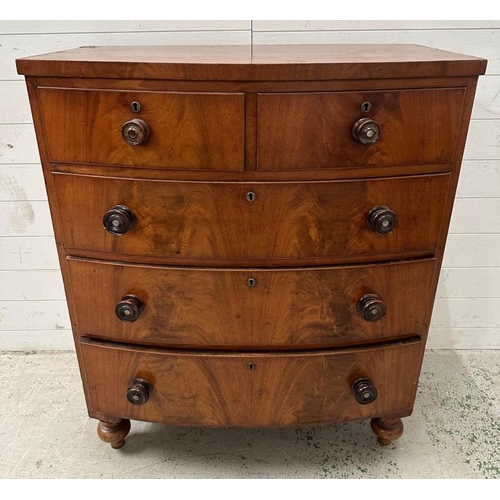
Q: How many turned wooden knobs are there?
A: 8